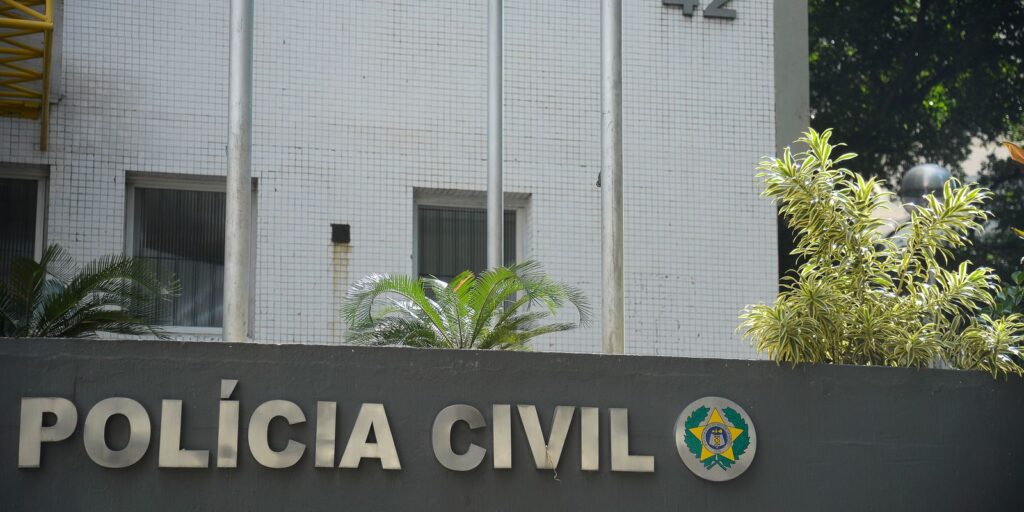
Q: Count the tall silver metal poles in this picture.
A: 3